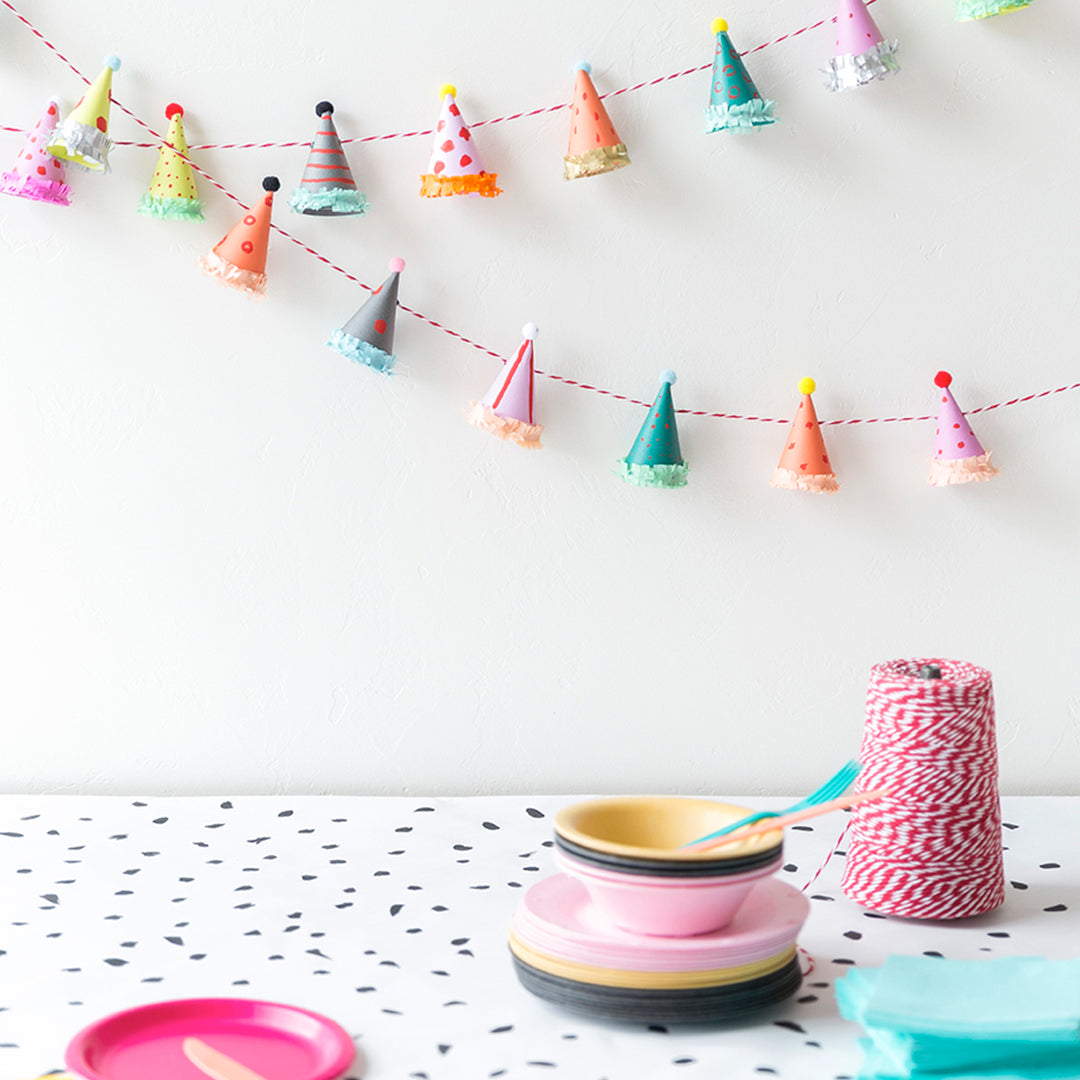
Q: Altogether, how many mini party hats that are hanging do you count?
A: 15